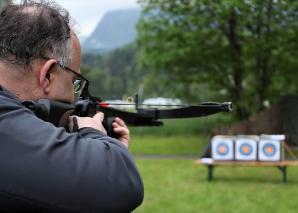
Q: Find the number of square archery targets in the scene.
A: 3